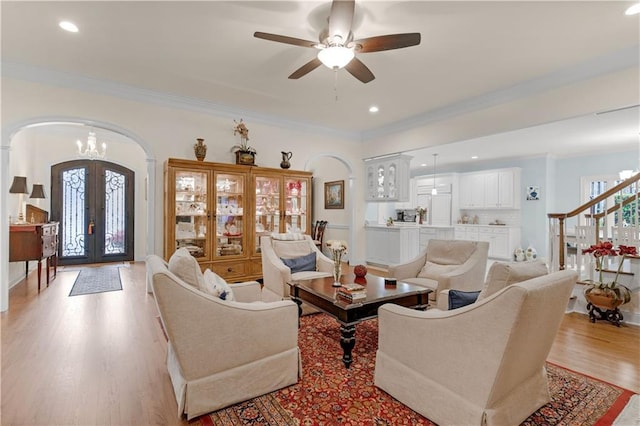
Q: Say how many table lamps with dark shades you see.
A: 2